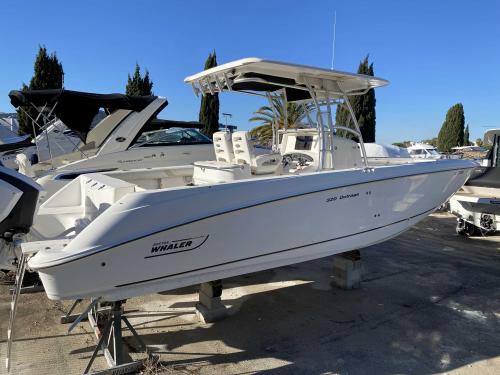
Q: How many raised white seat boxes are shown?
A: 2